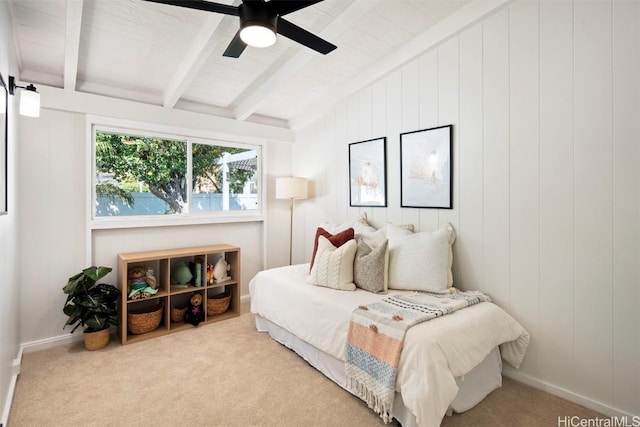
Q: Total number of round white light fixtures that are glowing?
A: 1